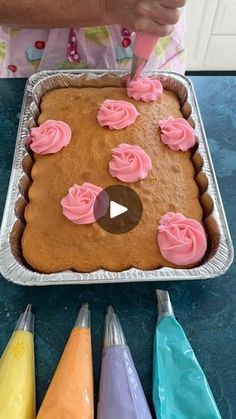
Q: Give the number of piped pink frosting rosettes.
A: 7